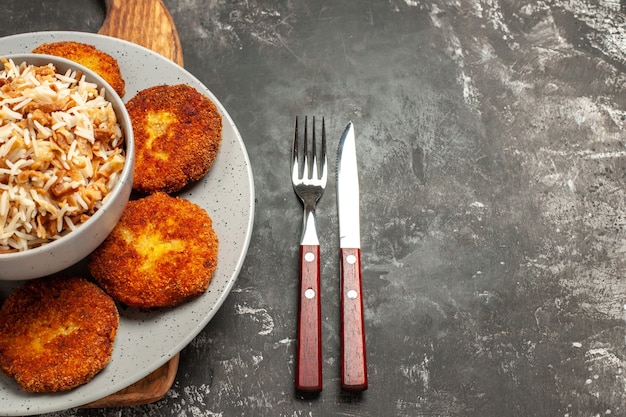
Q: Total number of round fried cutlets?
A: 4